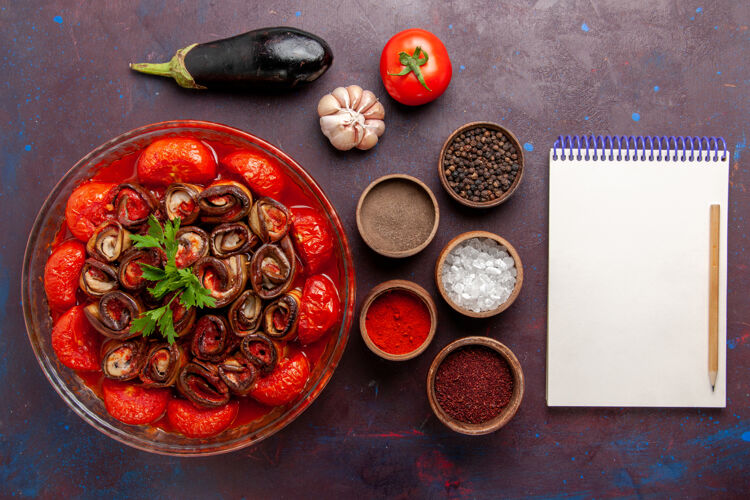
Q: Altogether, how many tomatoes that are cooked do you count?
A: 10